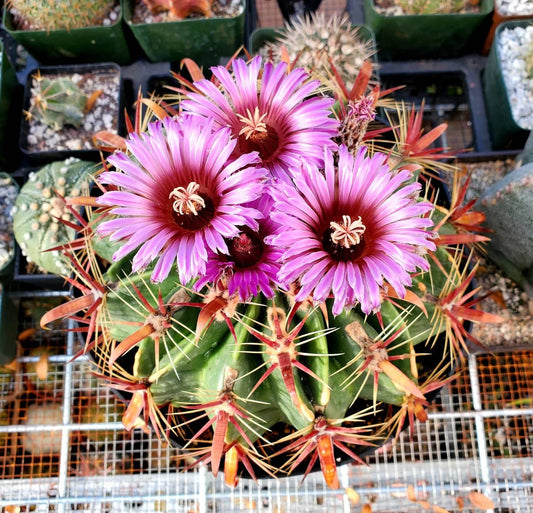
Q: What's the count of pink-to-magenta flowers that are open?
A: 4